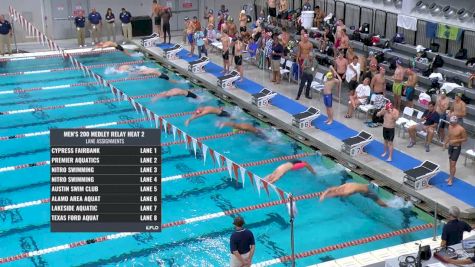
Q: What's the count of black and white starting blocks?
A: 8